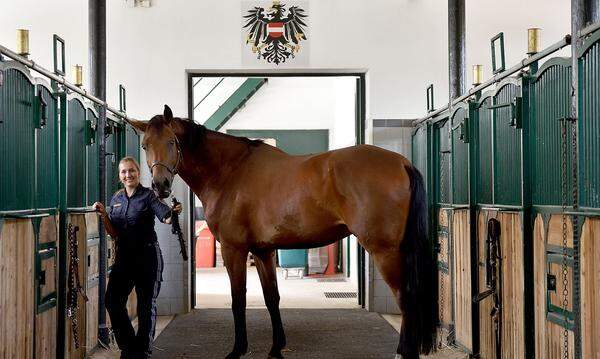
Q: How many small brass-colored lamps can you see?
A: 4